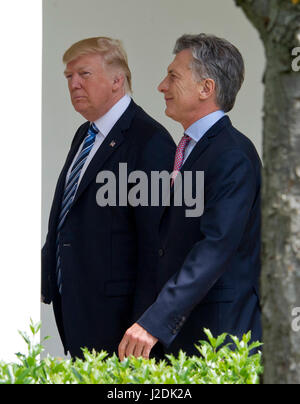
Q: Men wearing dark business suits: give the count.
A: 2